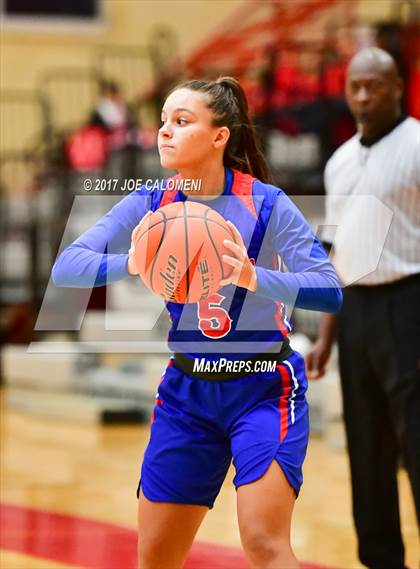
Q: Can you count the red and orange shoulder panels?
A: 2